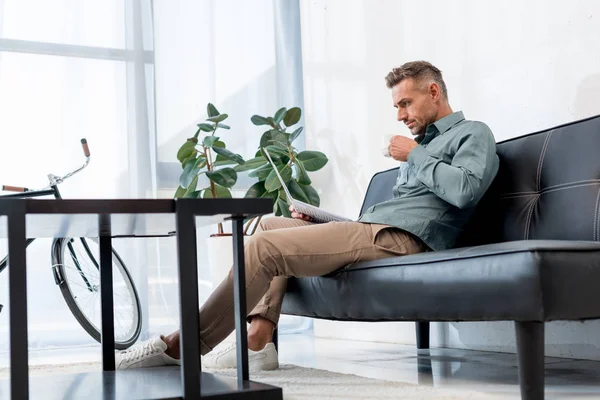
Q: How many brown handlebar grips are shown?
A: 2